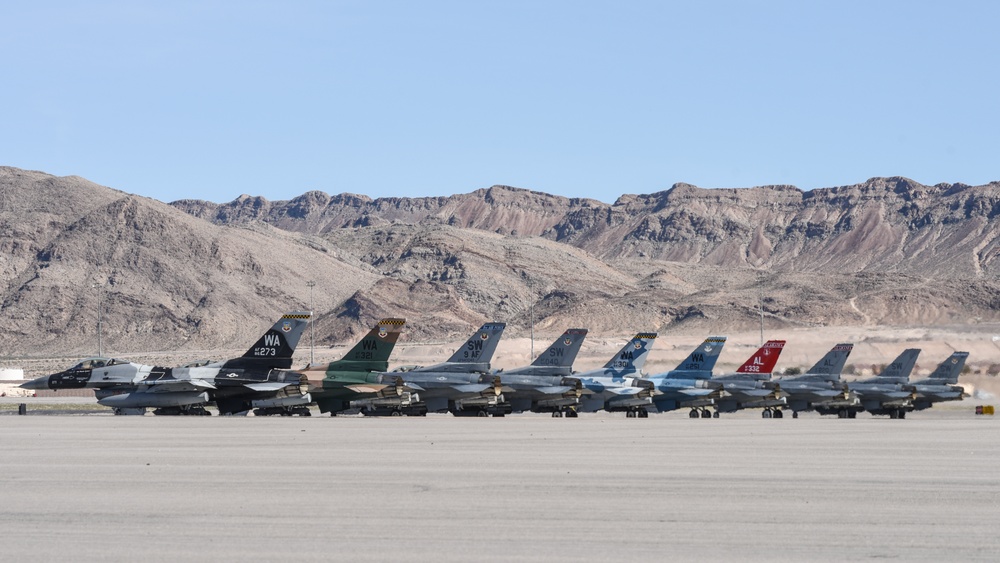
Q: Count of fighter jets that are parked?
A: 10